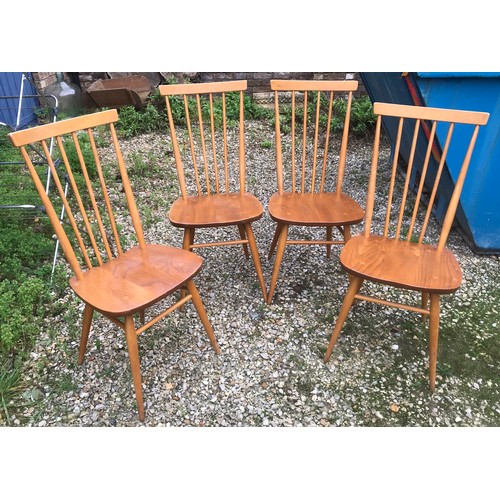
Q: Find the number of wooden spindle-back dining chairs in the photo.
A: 4